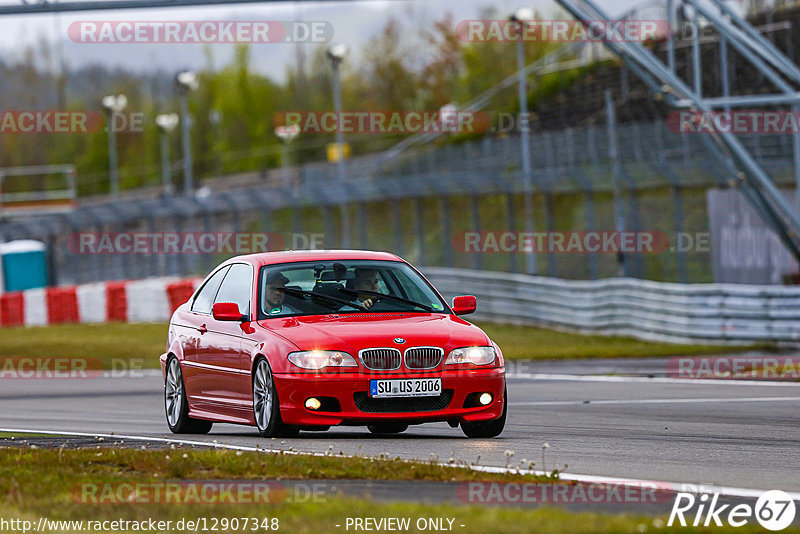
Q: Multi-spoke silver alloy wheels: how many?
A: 2